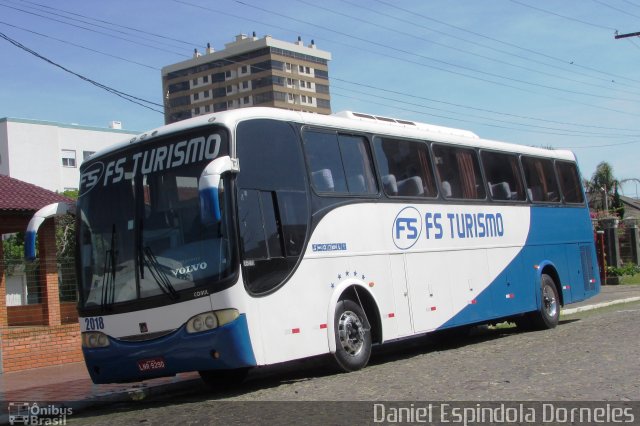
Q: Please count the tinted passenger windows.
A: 6